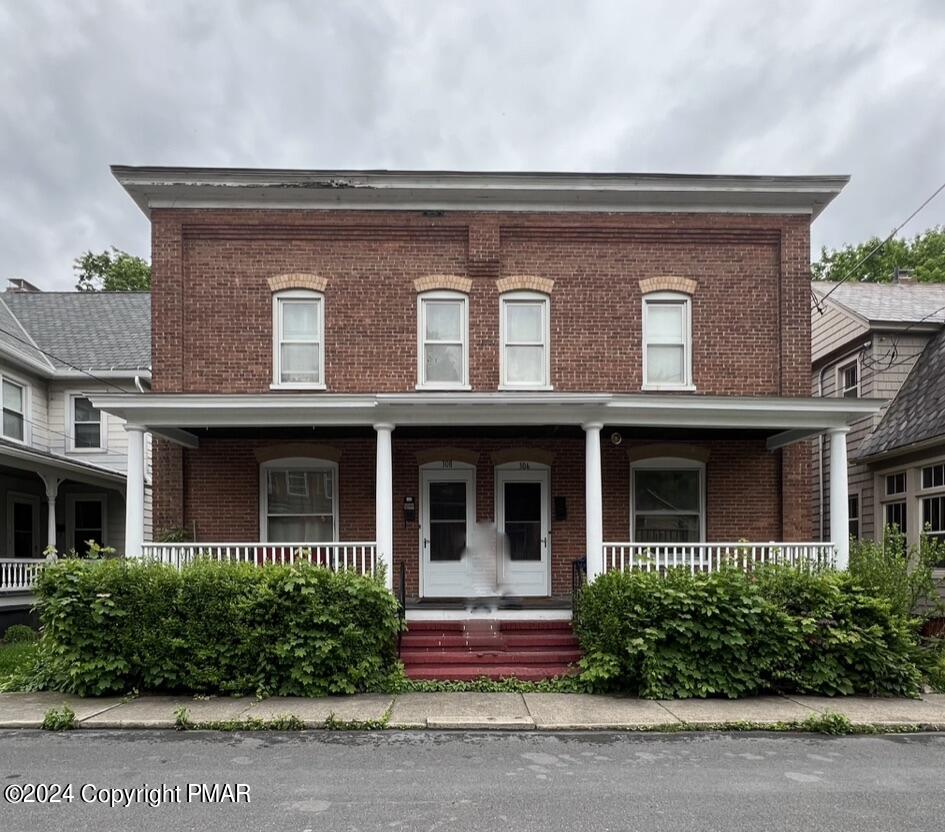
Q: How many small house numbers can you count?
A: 2